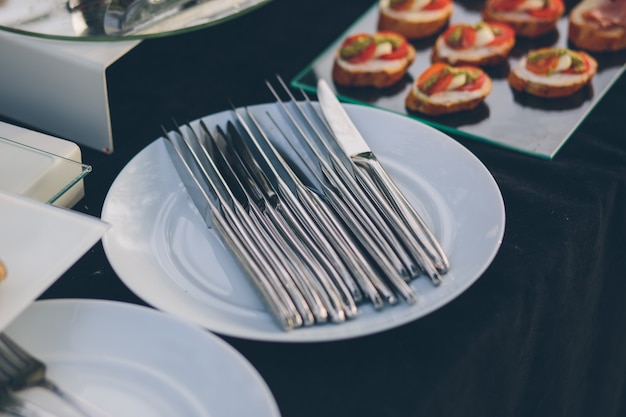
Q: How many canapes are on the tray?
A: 7